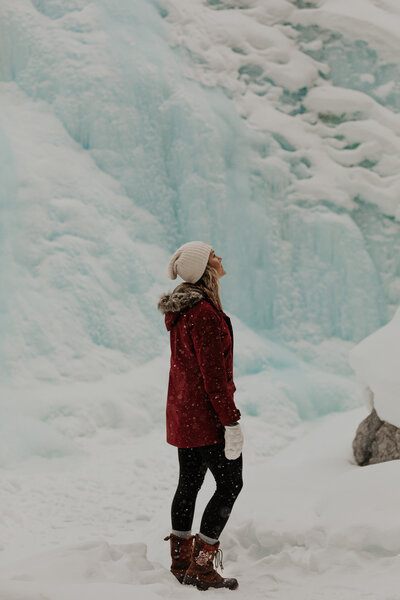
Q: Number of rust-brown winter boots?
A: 2